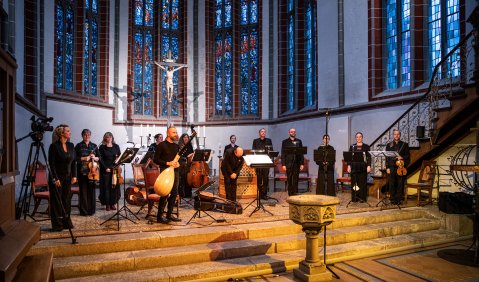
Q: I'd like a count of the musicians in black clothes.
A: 13